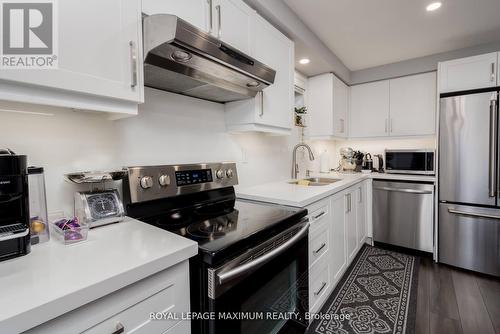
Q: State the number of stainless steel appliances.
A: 5